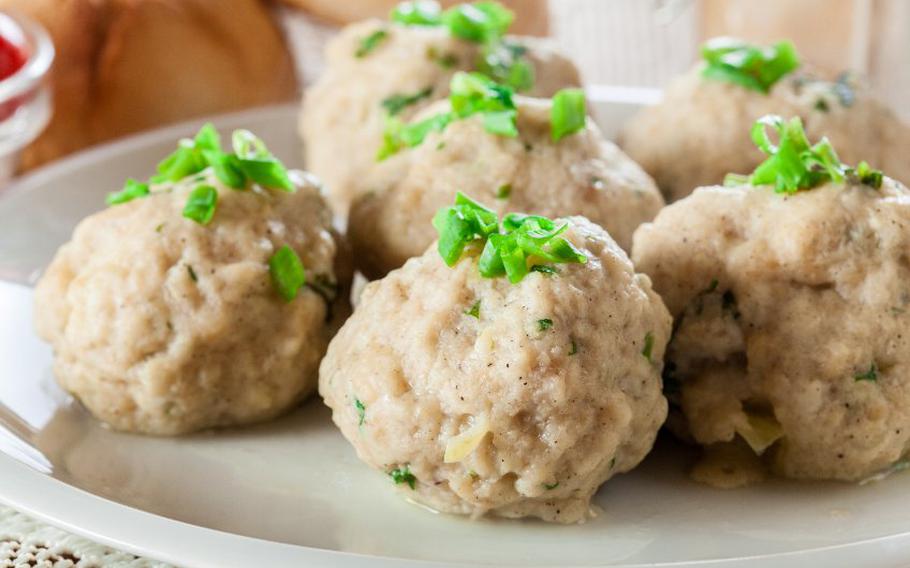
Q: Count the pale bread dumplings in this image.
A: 6